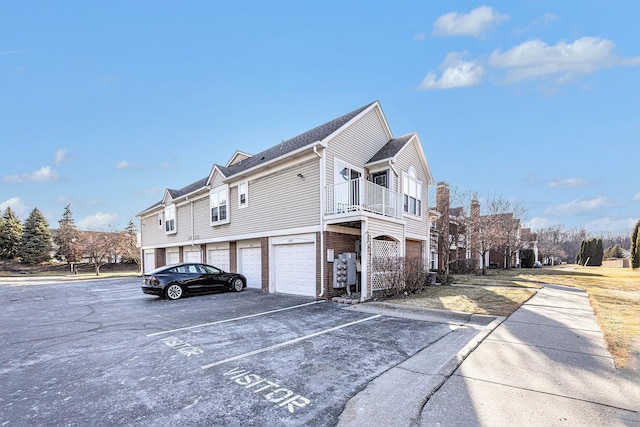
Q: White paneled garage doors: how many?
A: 6